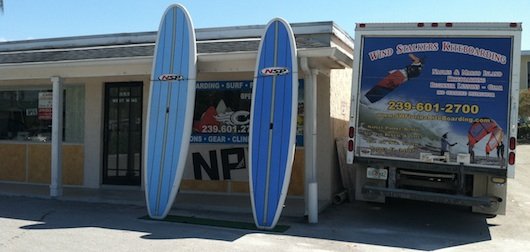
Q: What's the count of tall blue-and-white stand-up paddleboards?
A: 2